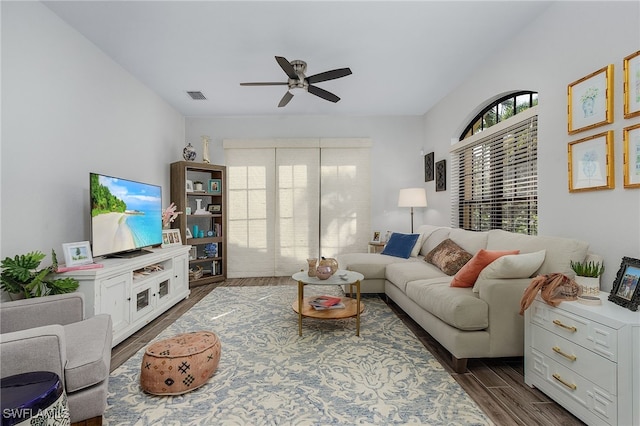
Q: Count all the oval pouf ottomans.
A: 1